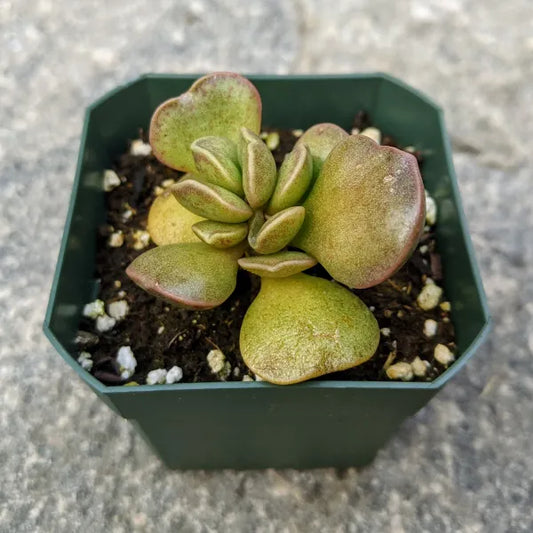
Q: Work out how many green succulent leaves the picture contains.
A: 13